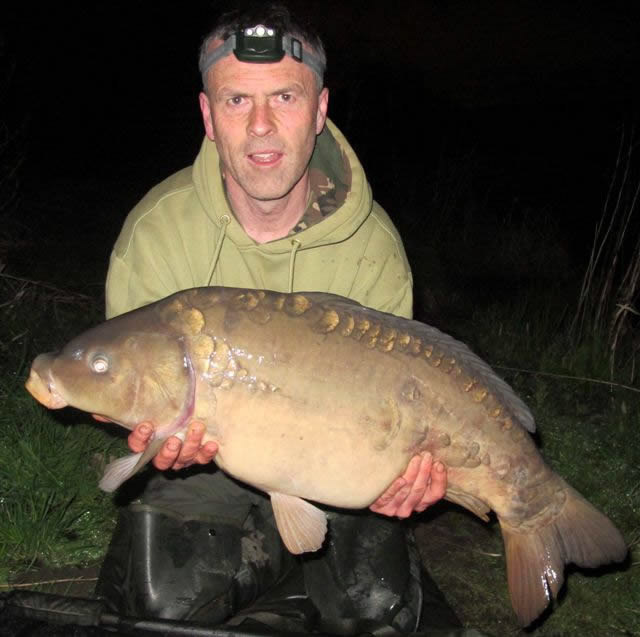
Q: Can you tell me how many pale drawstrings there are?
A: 2